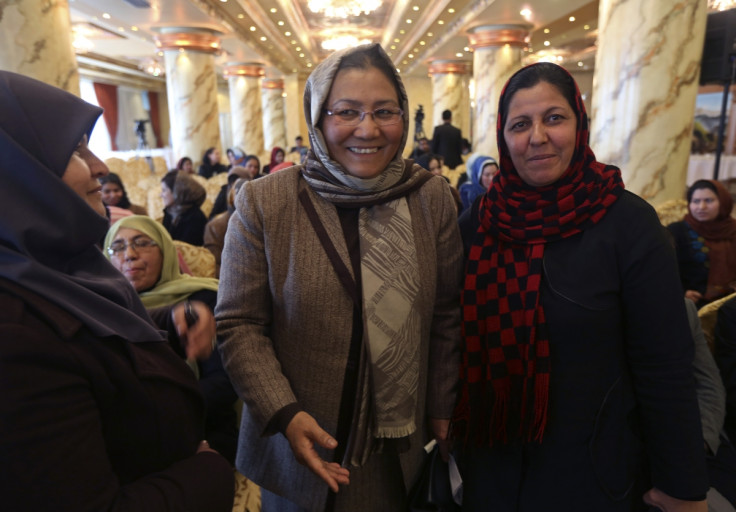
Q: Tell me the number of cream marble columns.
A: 7